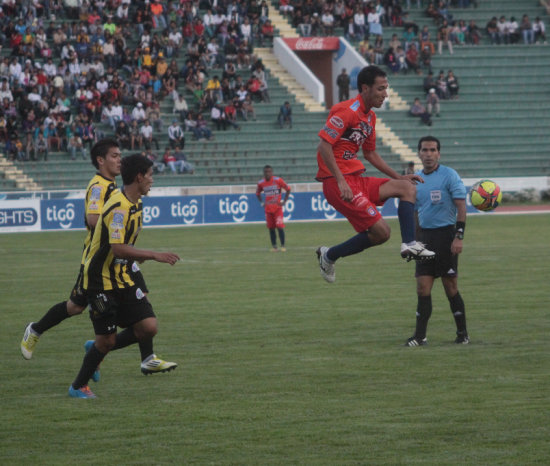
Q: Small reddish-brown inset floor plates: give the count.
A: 0